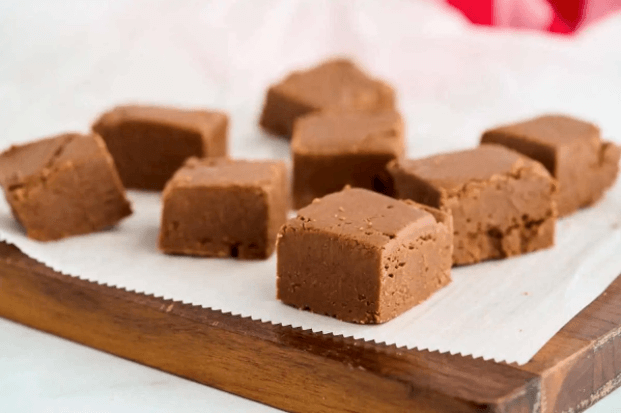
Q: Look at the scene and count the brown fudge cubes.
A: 8